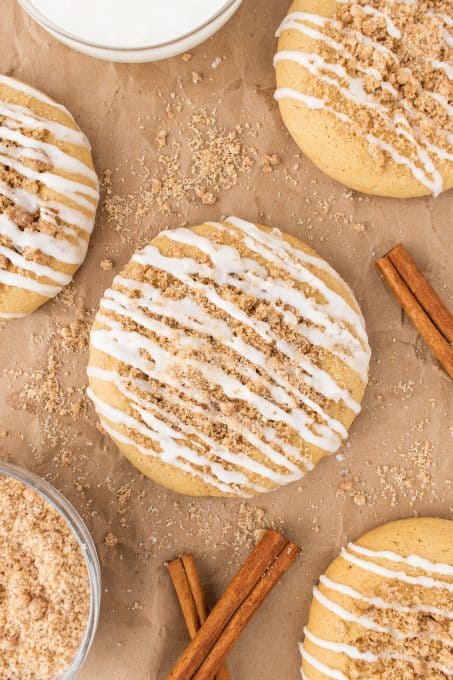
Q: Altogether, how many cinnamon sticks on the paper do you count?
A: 3